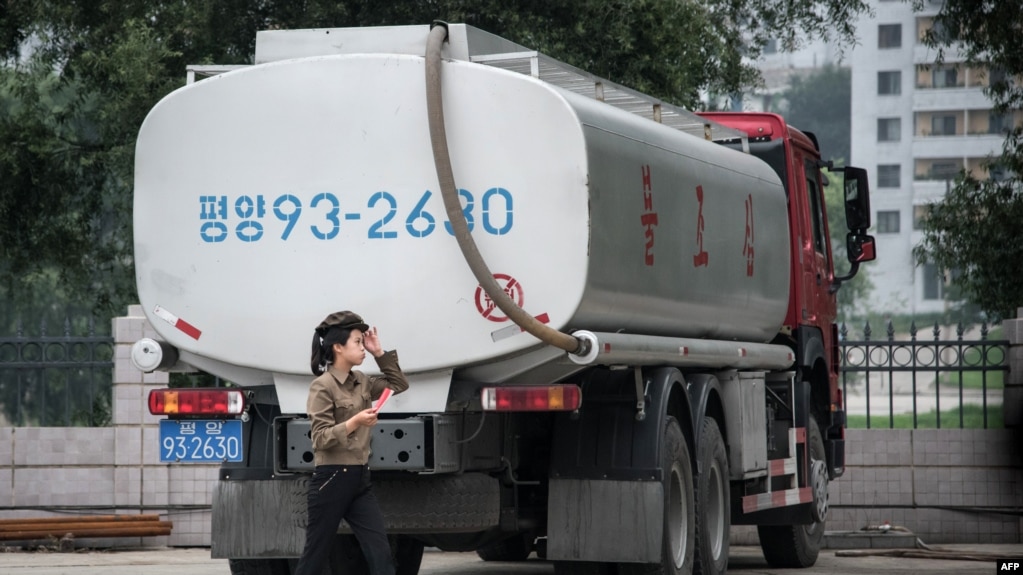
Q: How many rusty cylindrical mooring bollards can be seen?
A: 0